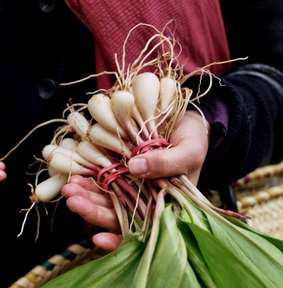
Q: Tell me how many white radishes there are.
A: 11